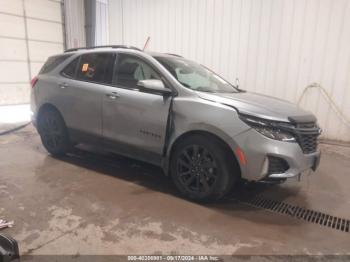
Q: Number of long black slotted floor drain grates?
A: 1